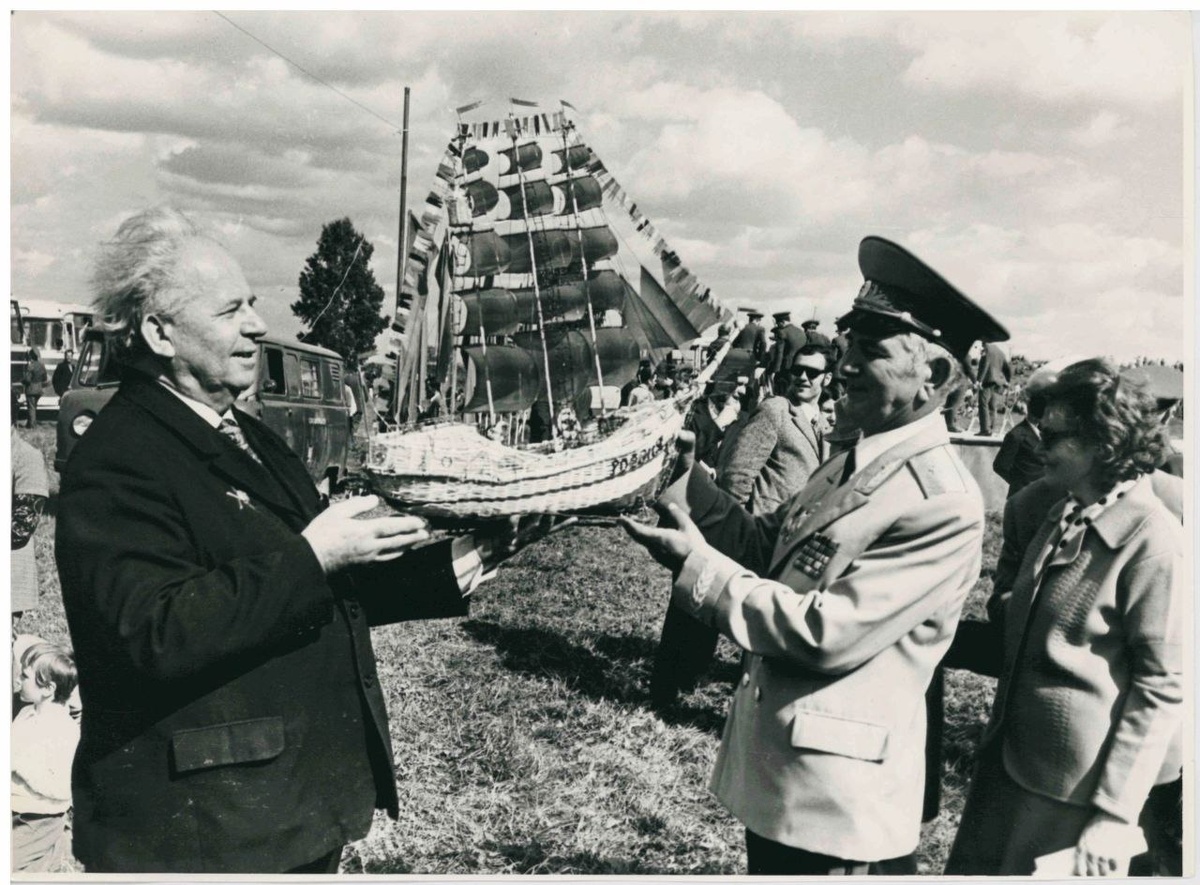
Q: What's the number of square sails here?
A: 15